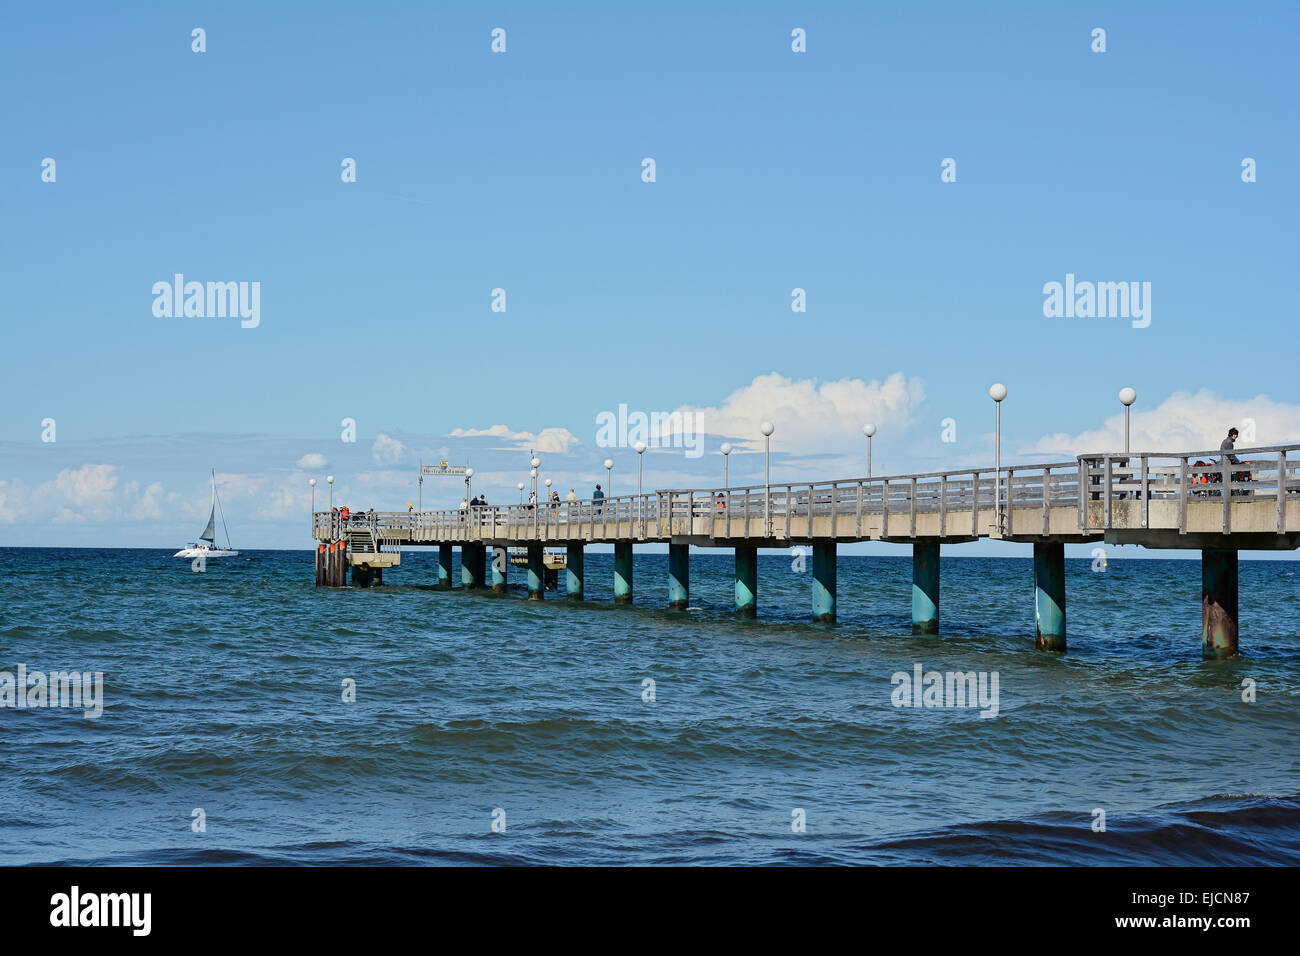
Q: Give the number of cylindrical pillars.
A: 12